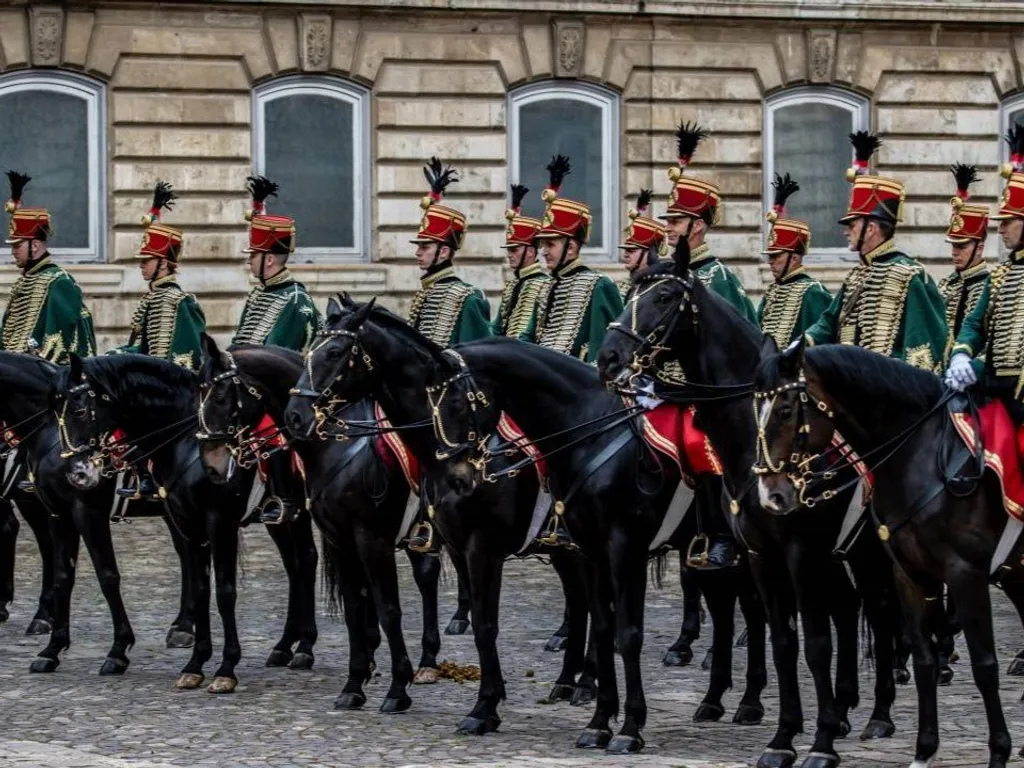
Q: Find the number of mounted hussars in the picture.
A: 12